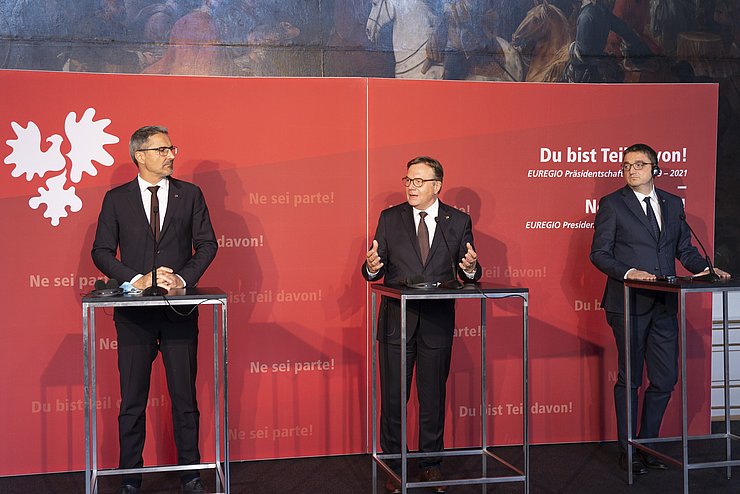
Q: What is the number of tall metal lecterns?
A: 3